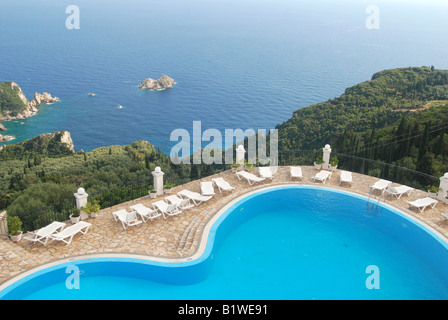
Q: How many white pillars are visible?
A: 5